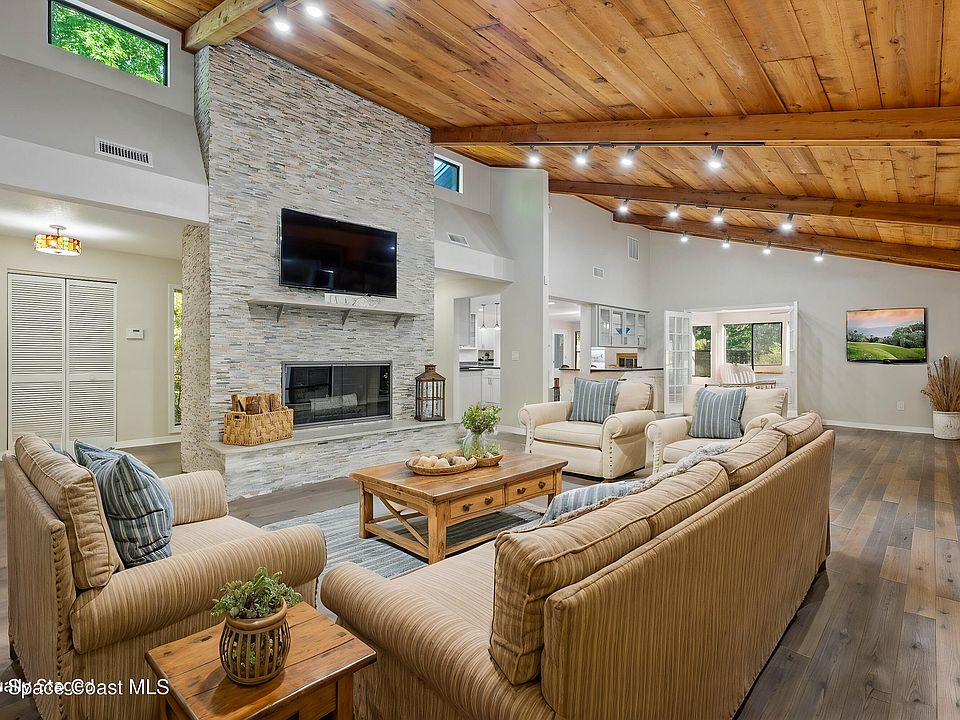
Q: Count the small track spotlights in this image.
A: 14